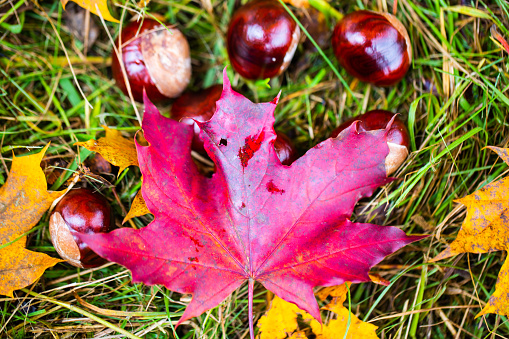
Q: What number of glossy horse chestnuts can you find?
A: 7